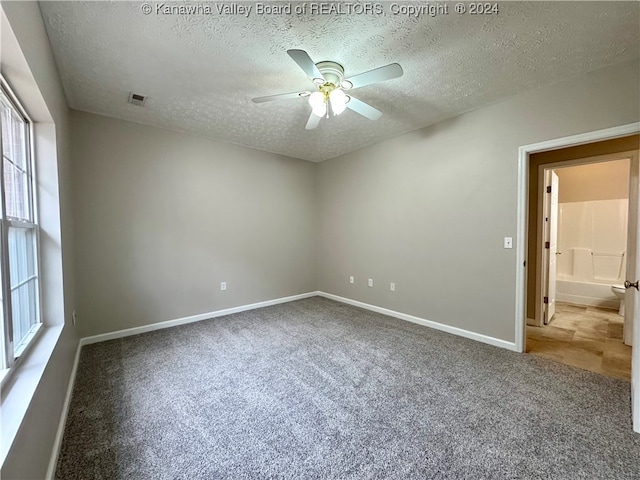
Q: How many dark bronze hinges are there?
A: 3